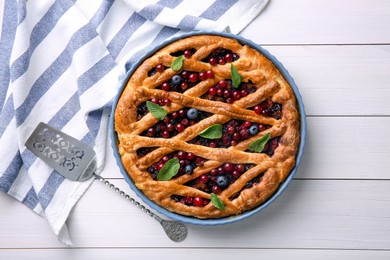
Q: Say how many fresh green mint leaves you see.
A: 7